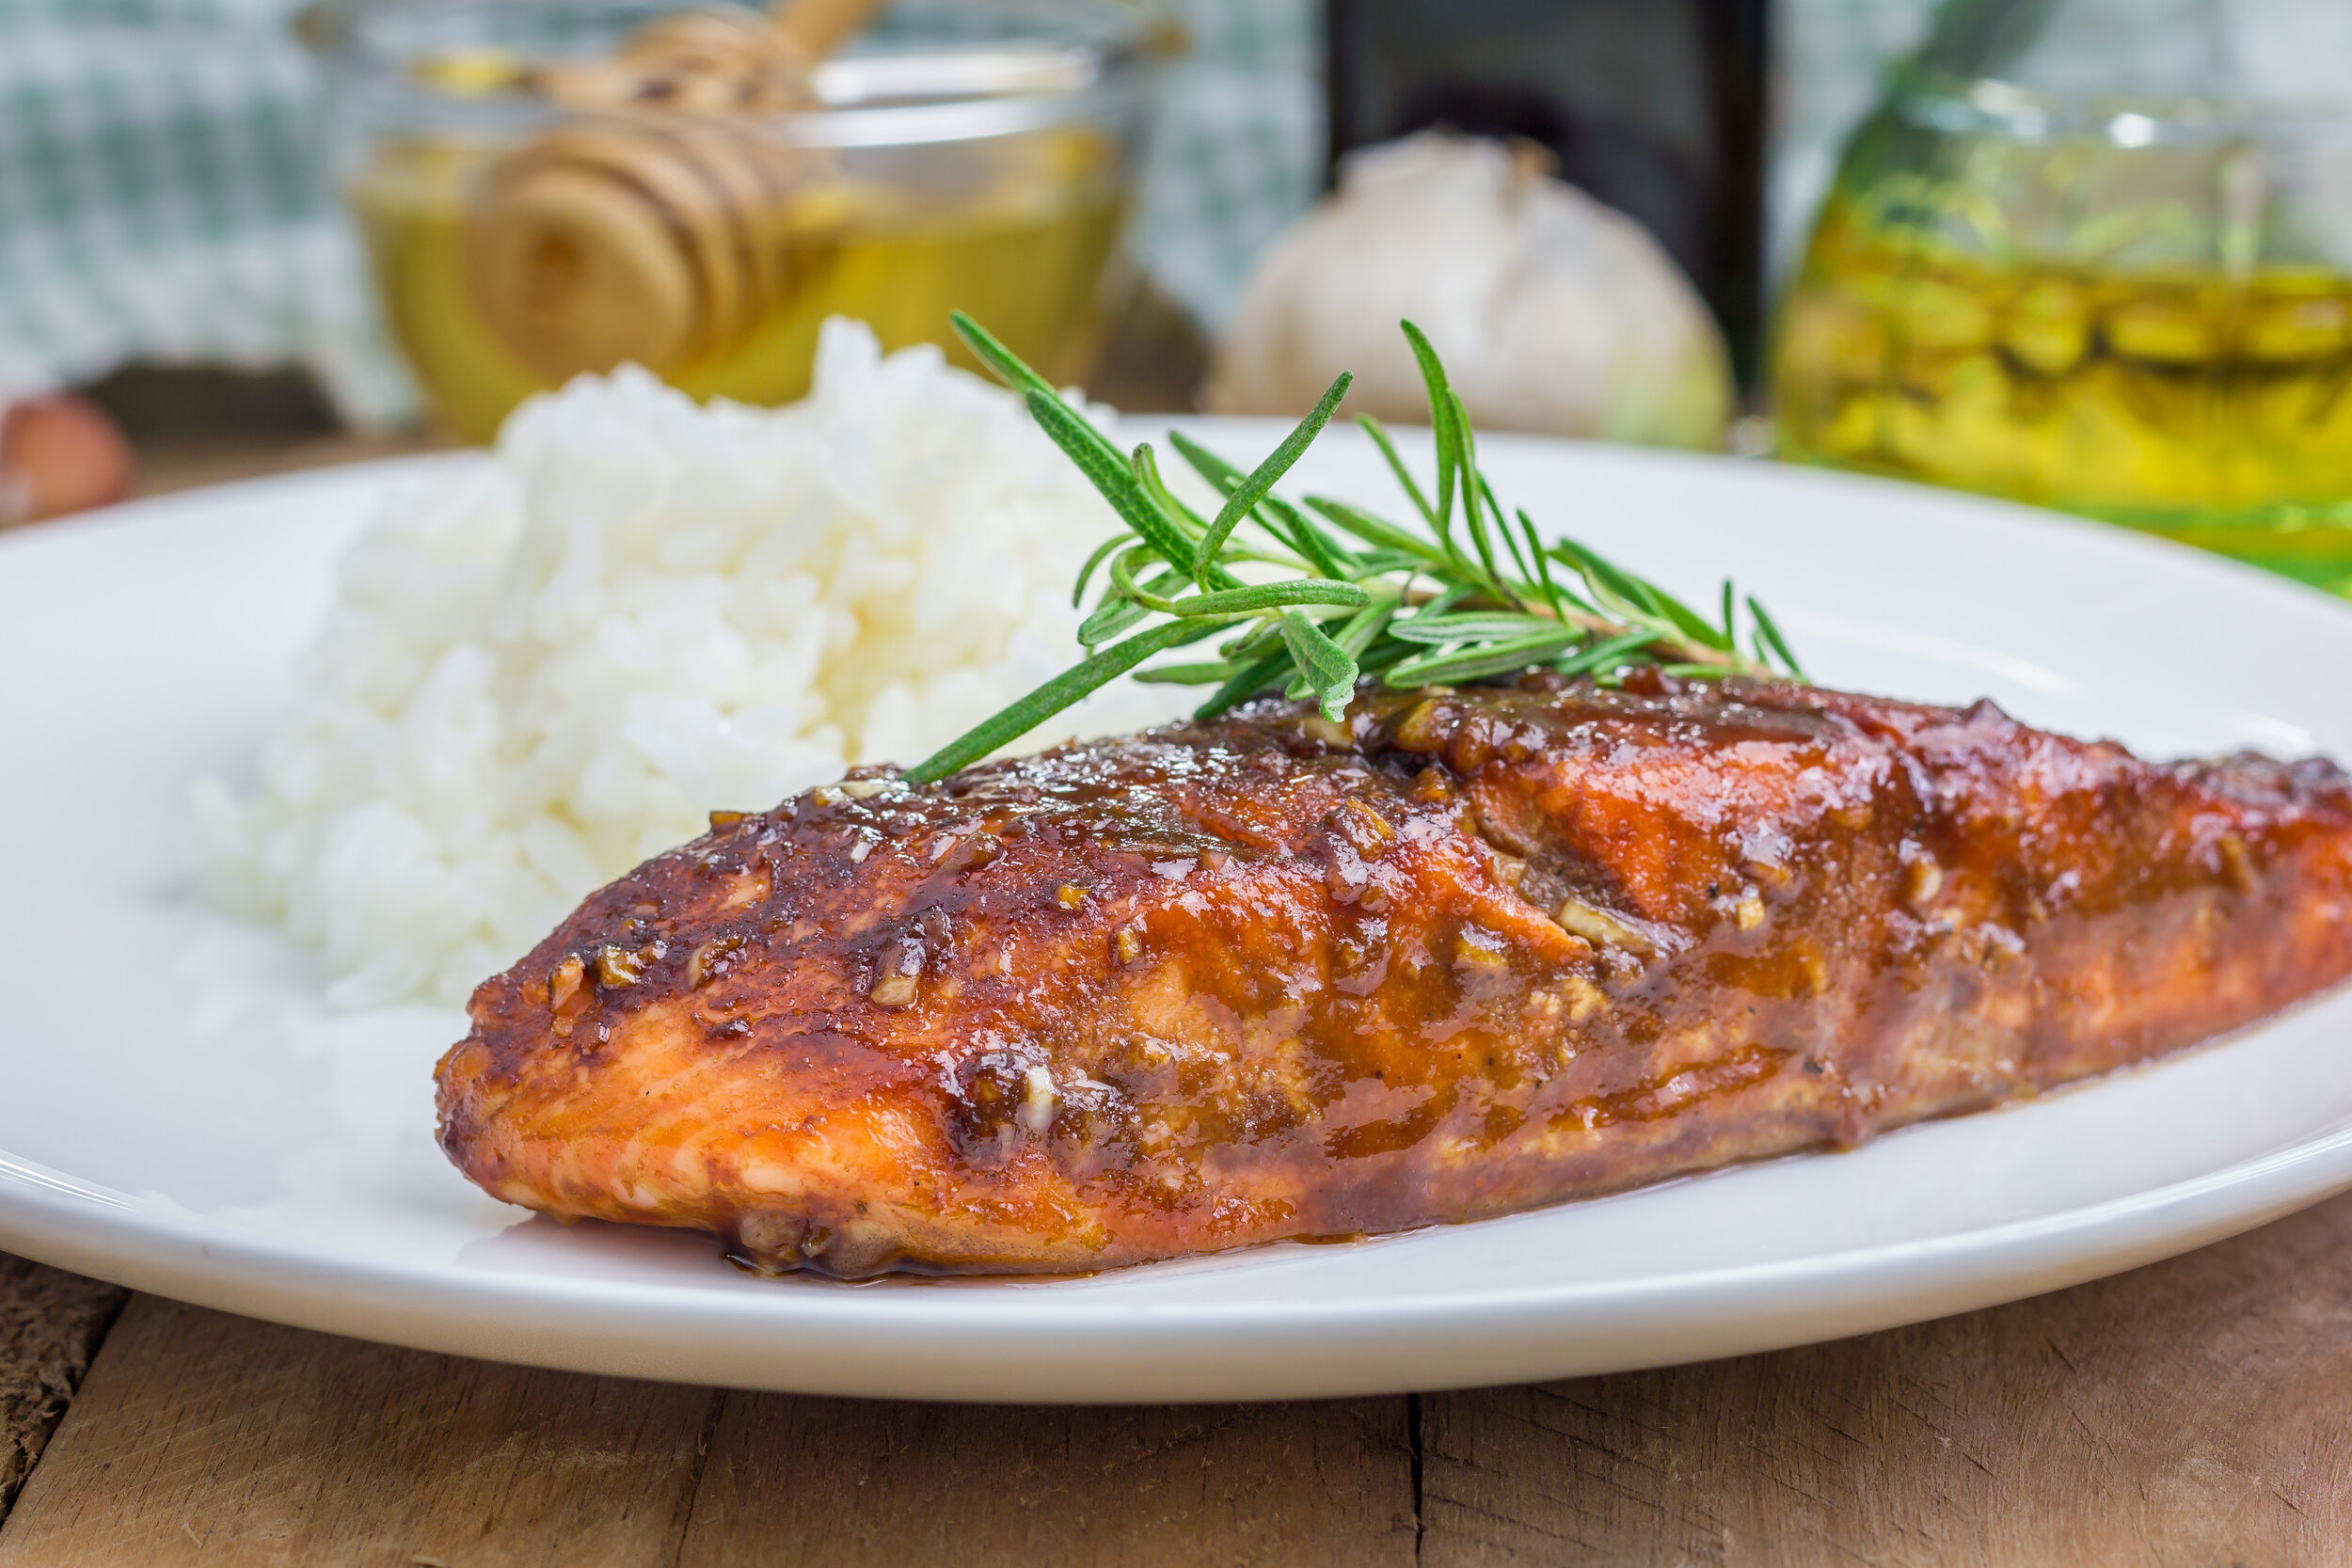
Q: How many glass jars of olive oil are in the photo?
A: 1